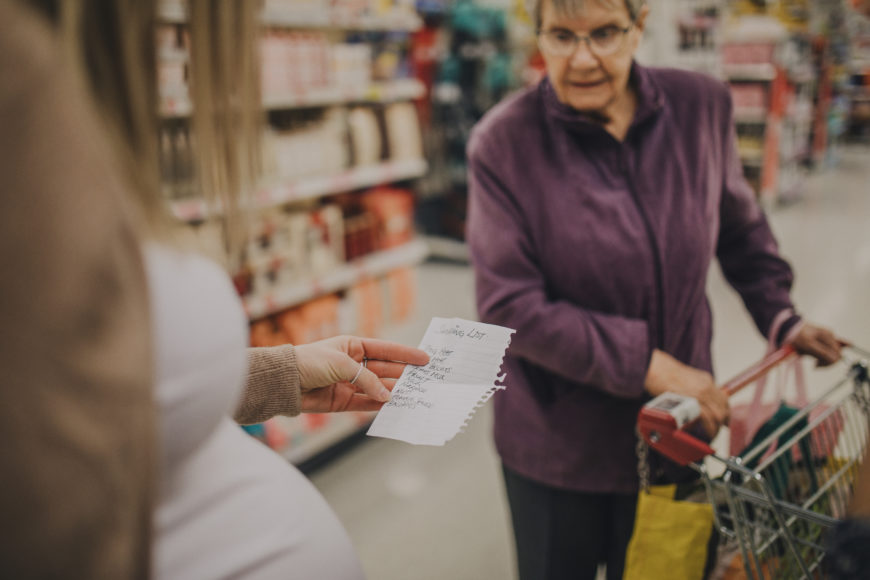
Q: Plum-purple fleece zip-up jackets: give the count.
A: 1